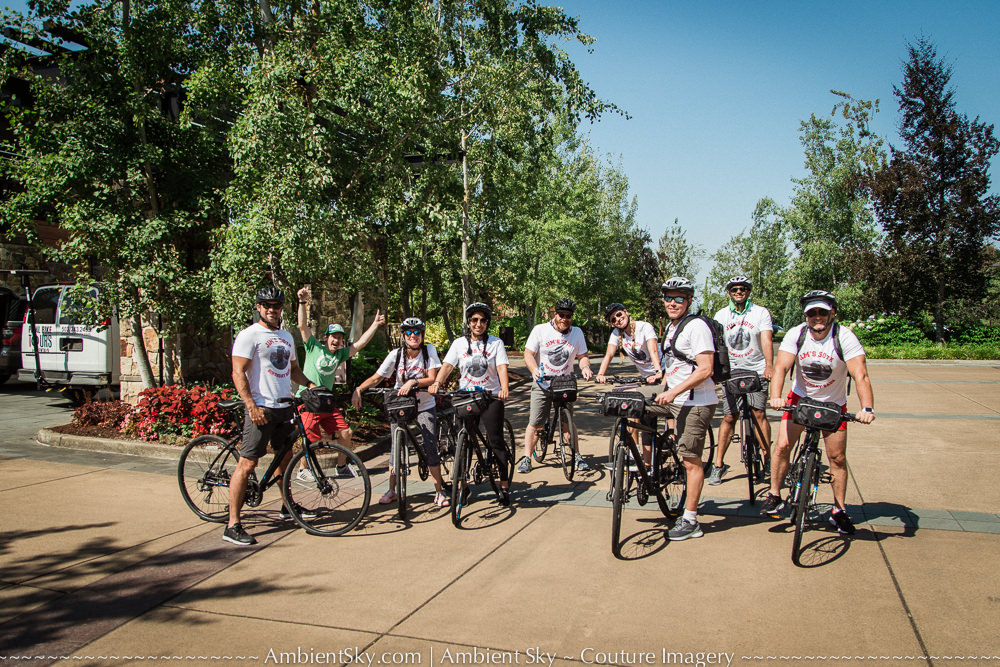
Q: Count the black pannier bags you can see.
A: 7